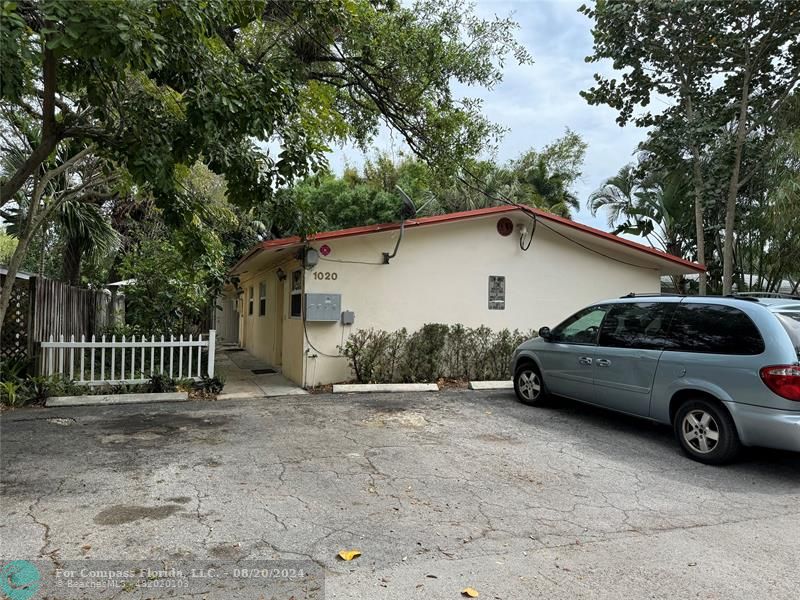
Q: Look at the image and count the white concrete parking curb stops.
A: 3